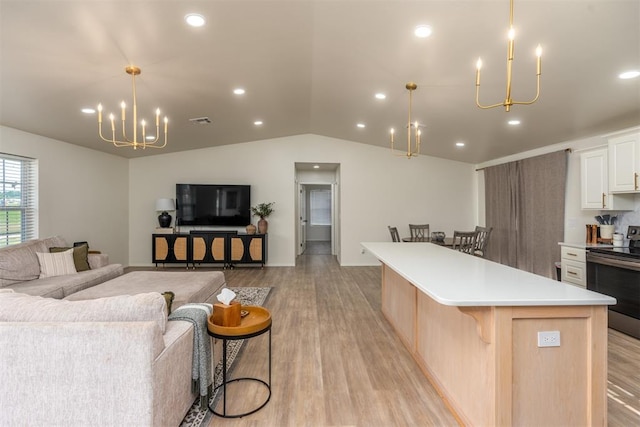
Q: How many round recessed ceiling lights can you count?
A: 12